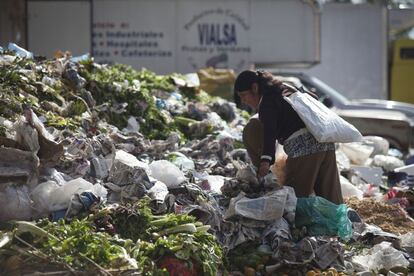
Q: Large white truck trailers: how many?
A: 2